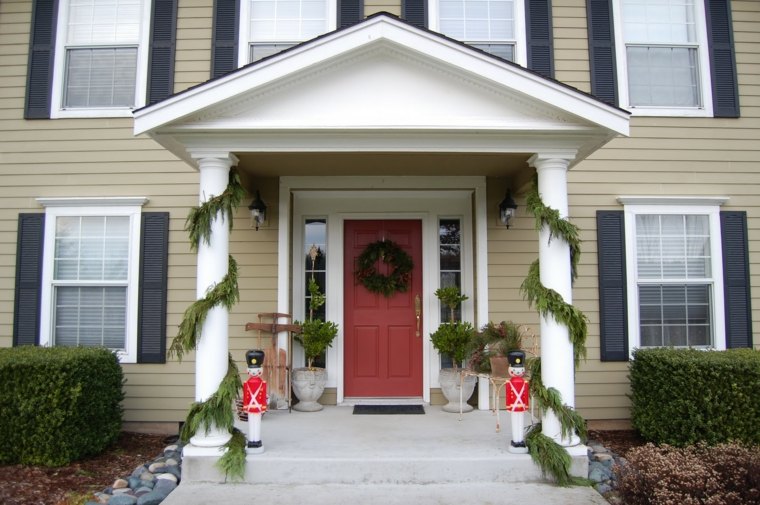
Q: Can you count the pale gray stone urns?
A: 2